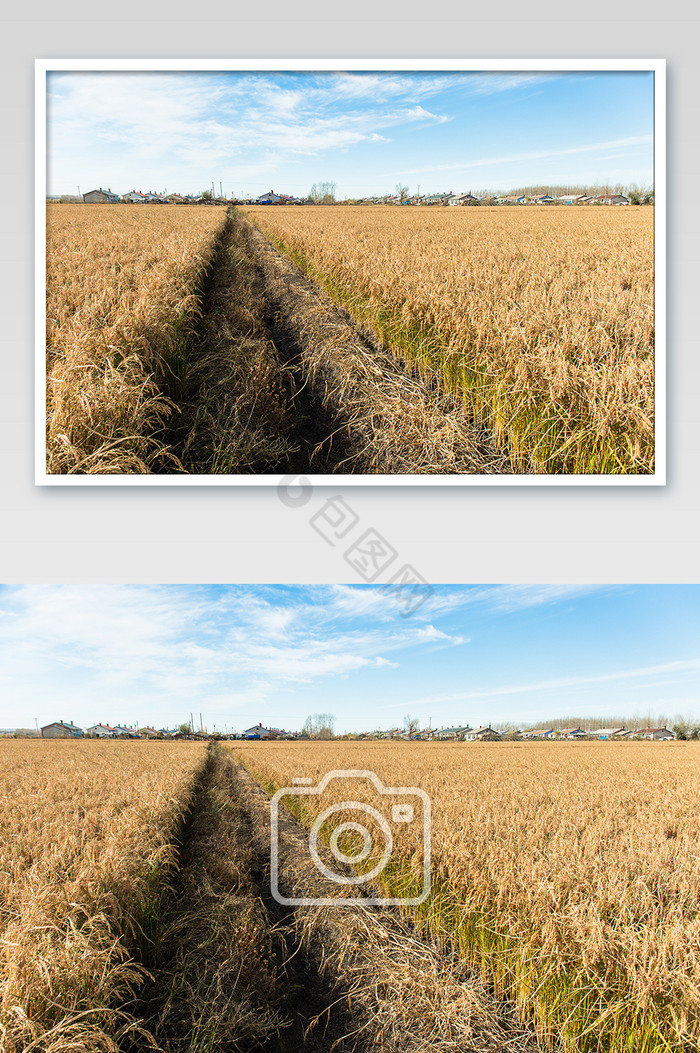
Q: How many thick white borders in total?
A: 1